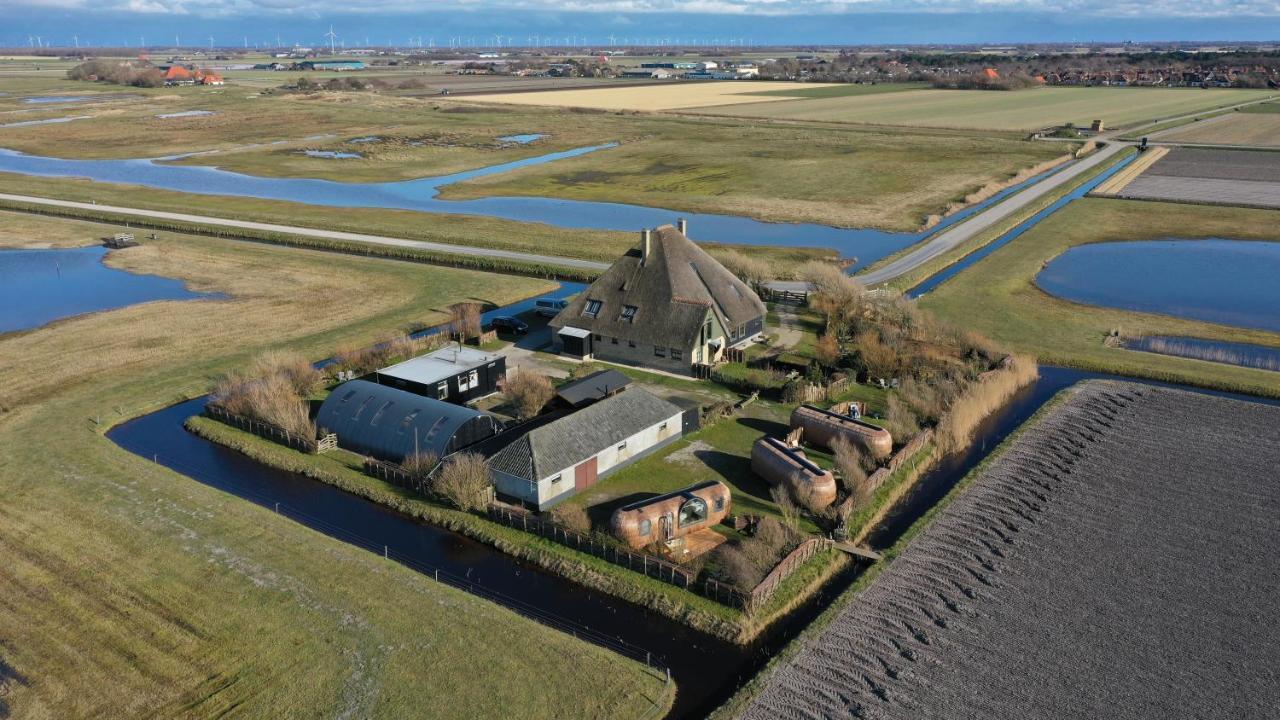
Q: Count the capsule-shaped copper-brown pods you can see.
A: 3